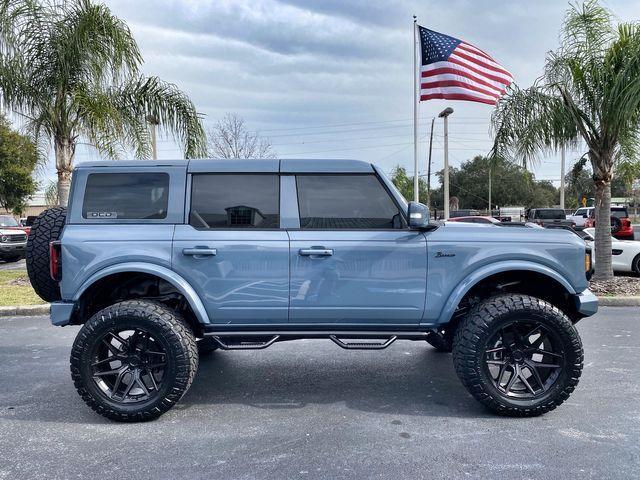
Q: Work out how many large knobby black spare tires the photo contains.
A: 1